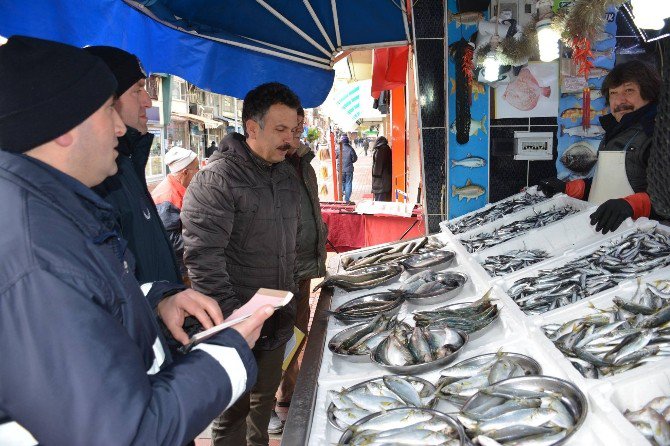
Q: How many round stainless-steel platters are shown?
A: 11